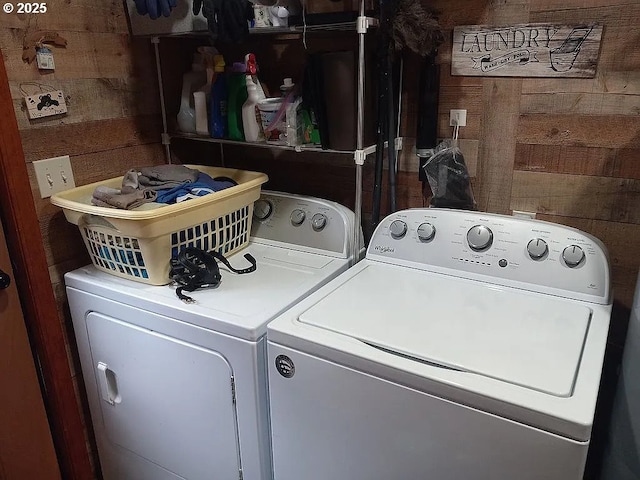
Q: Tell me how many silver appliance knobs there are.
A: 8